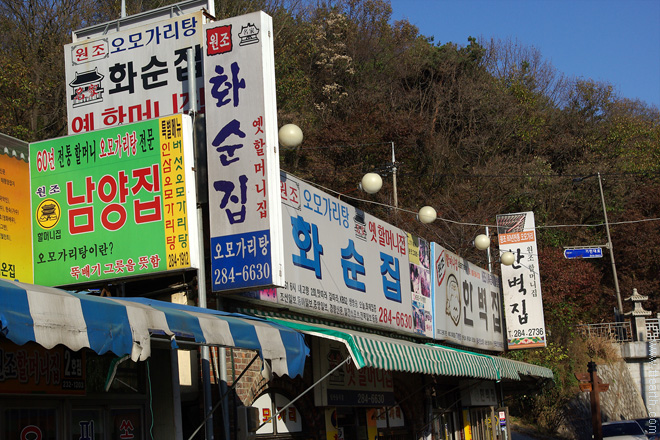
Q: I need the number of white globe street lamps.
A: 5